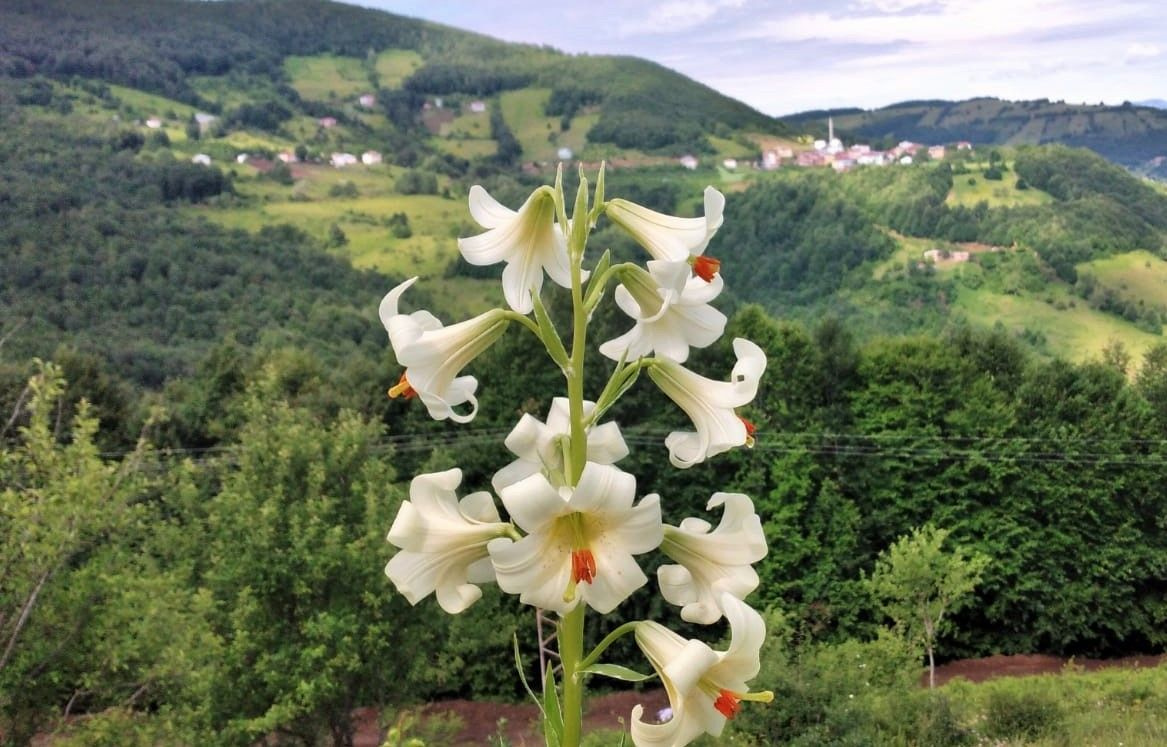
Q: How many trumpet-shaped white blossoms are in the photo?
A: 10